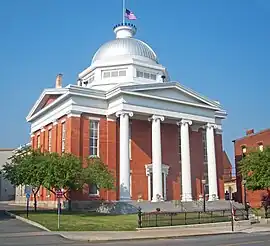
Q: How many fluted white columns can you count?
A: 4